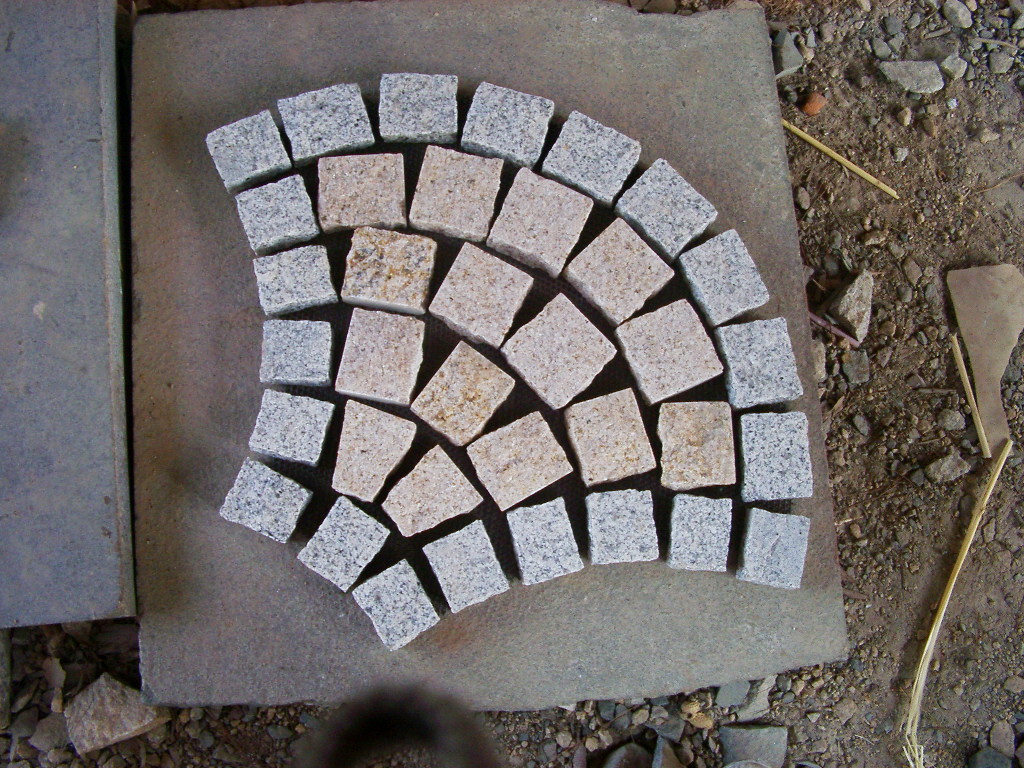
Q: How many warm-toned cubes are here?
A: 15